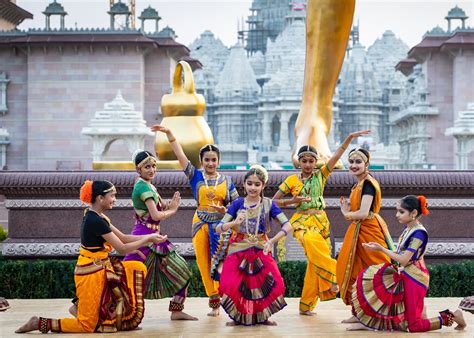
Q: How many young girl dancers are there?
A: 7